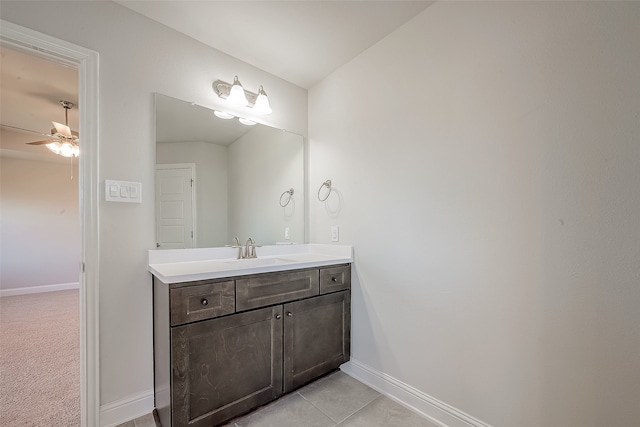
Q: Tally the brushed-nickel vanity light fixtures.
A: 1